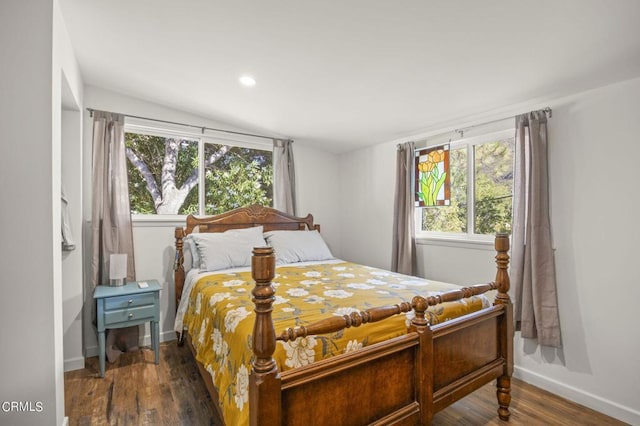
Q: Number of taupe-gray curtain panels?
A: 4